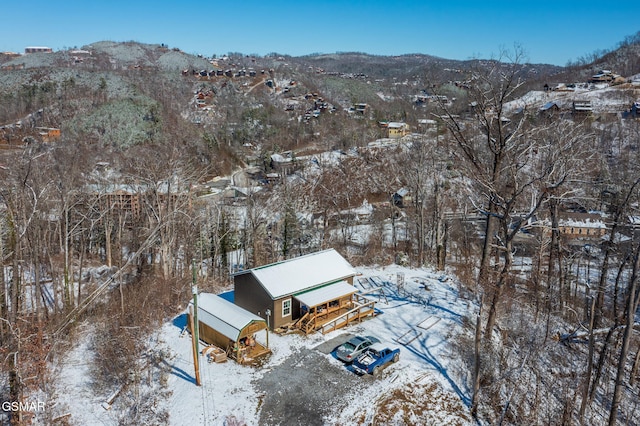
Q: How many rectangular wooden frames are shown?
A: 4